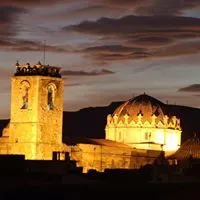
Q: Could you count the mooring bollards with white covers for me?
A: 0